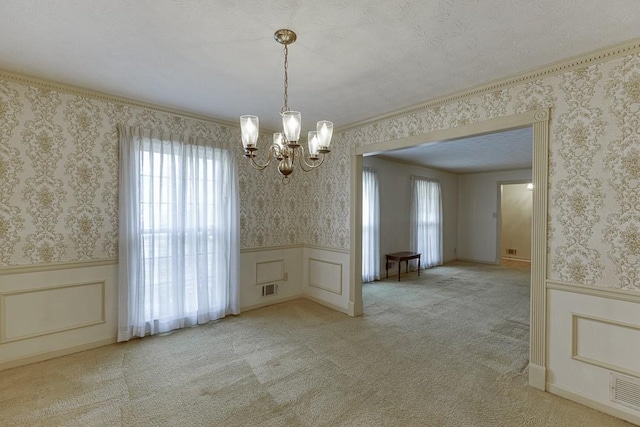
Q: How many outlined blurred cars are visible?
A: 0